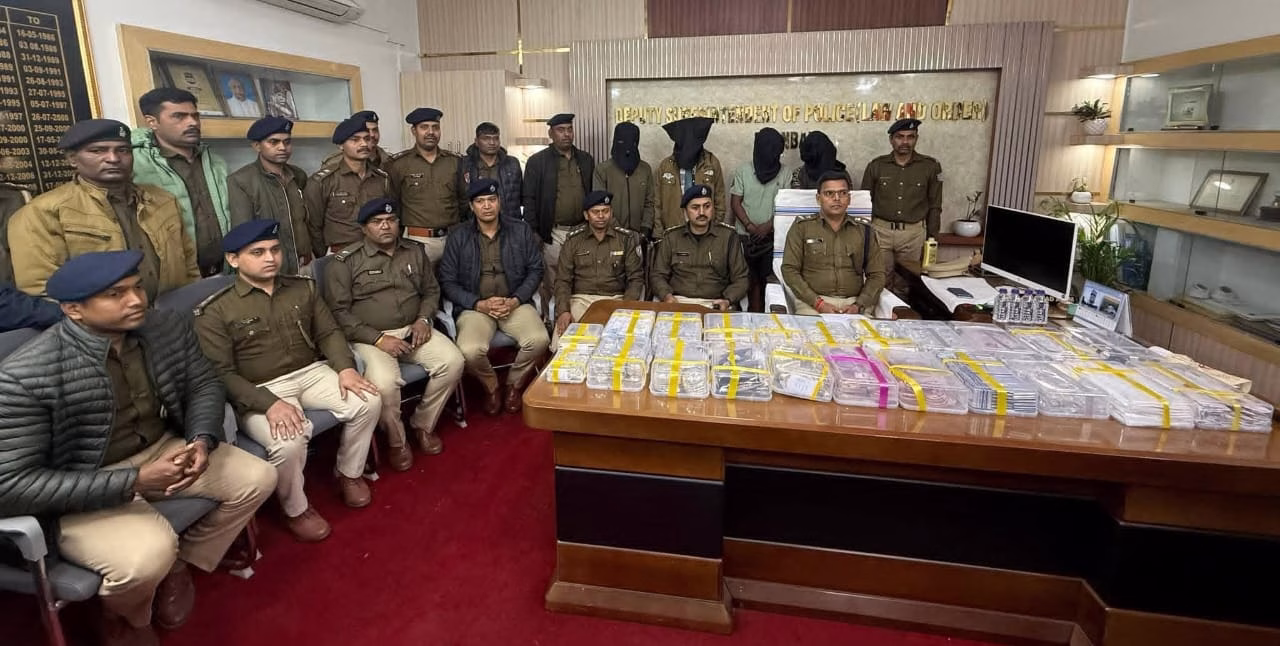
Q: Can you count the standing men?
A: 13